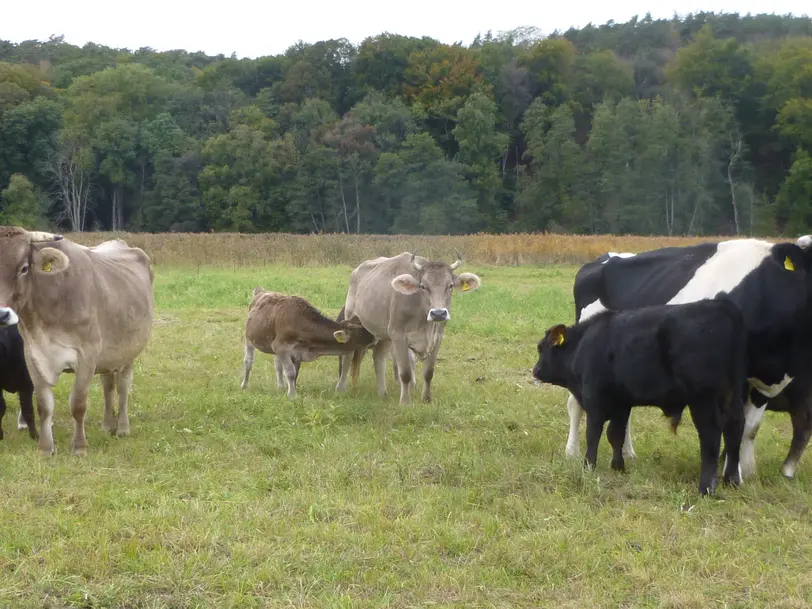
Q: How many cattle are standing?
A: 6